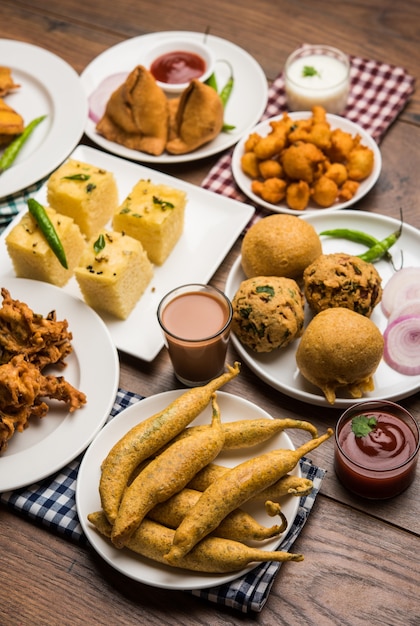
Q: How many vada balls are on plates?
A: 4